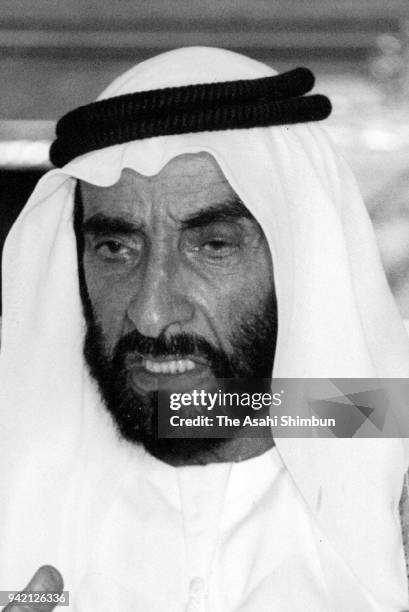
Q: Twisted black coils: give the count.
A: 2